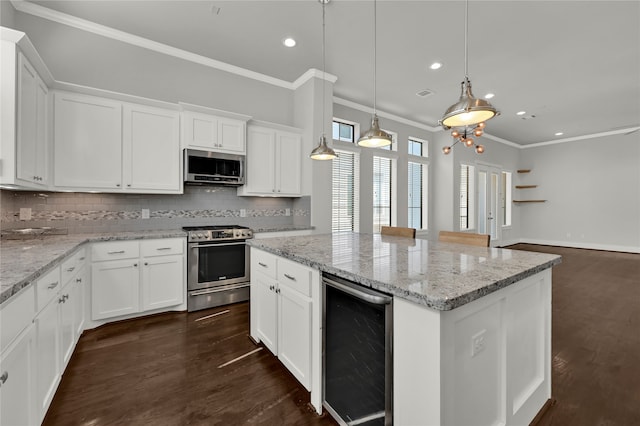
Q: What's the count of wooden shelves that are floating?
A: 3